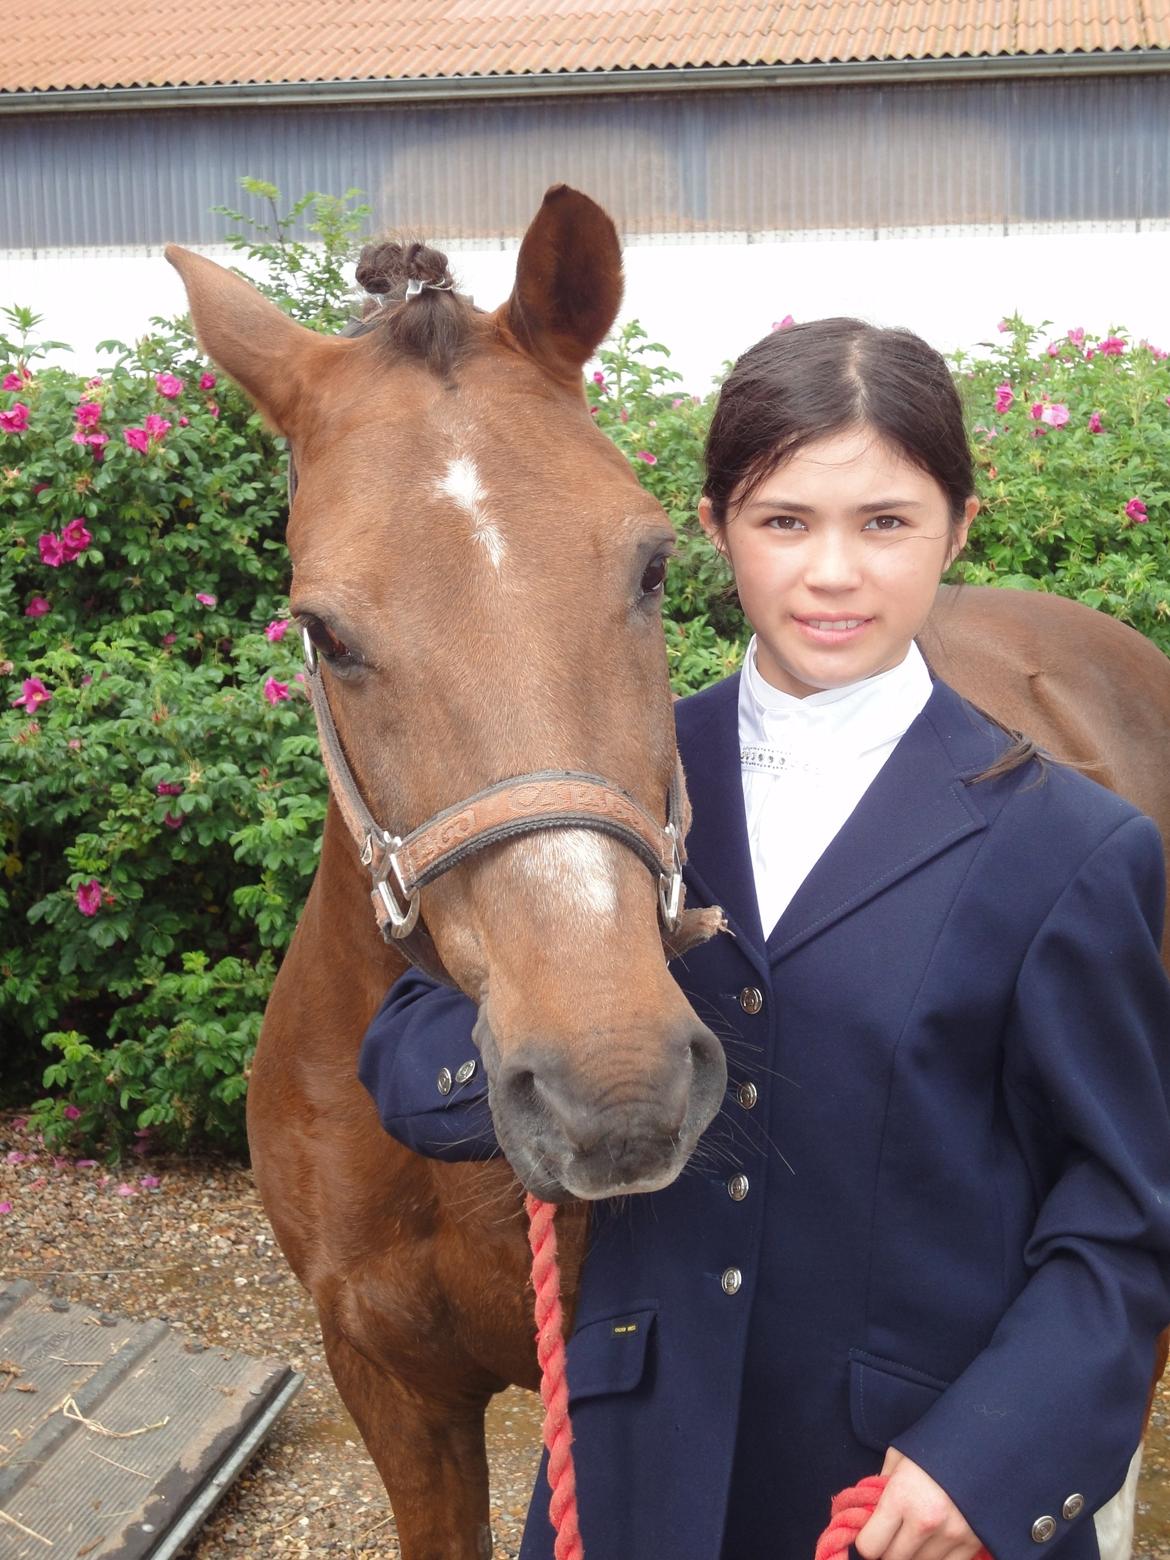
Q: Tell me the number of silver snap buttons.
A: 8